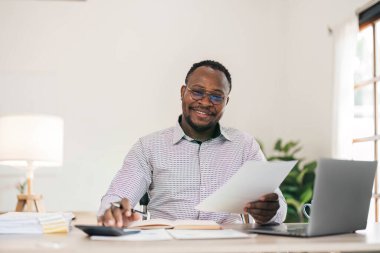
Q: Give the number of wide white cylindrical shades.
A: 1